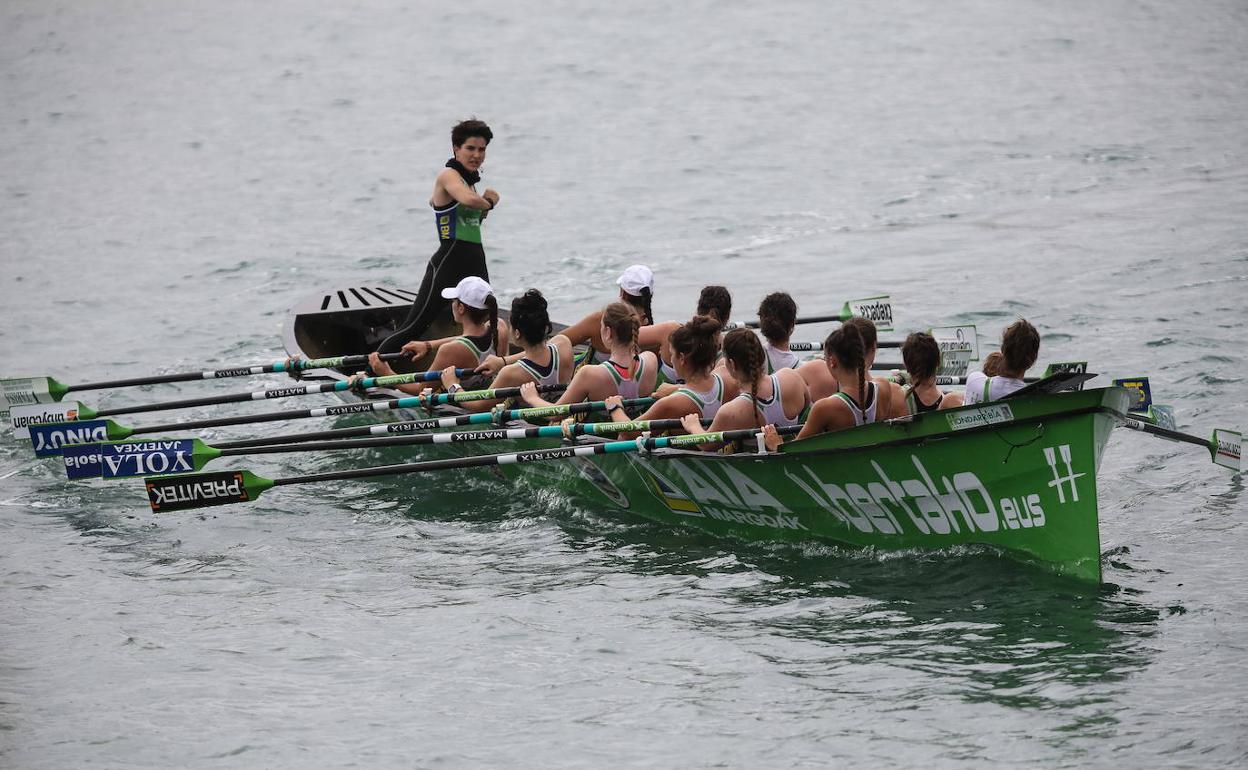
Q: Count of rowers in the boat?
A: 13